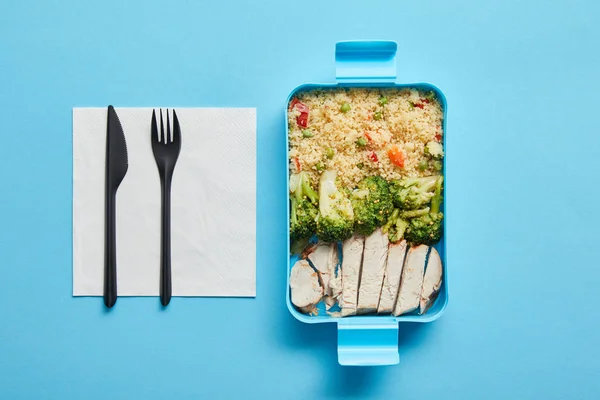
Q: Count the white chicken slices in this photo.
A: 7